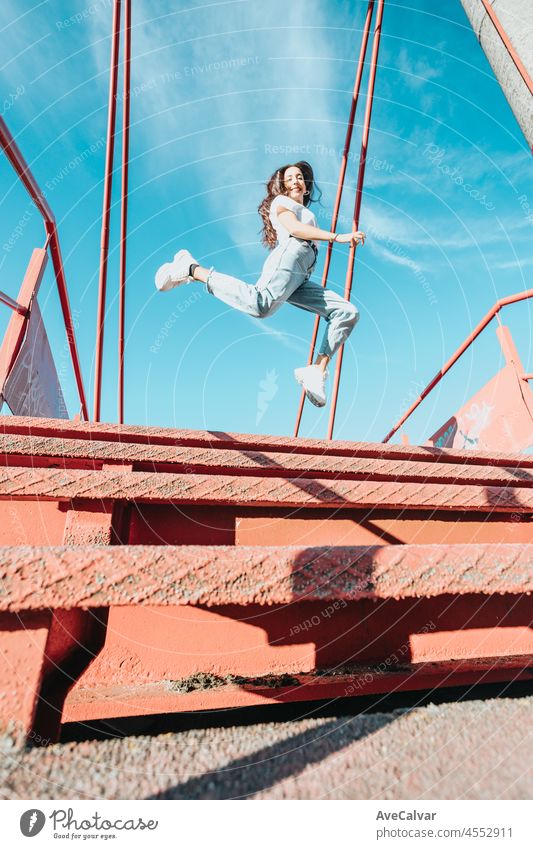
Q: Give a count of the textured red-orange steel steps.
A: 4